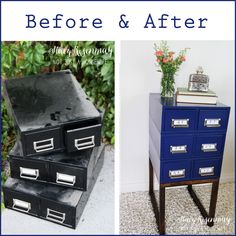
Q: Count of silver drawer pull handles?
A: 12